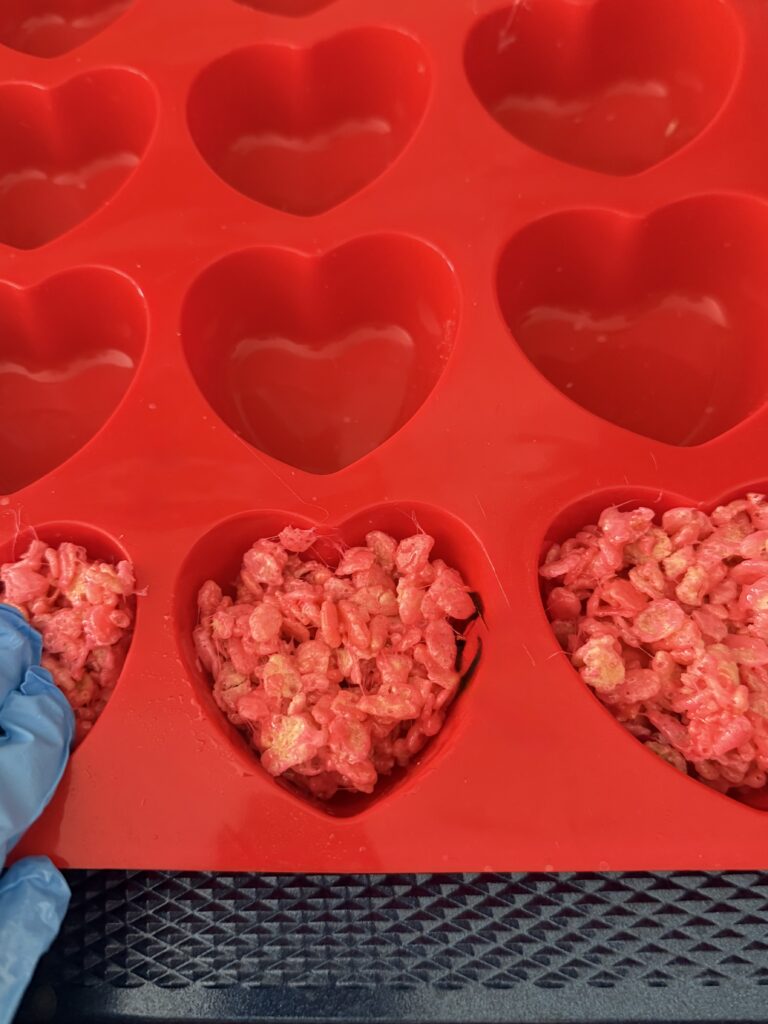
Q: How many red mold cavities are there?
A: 11